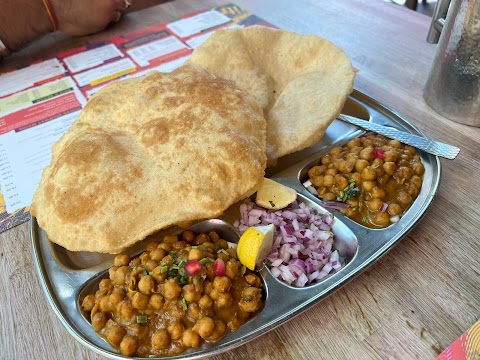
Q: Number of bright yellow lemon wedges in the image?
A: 2